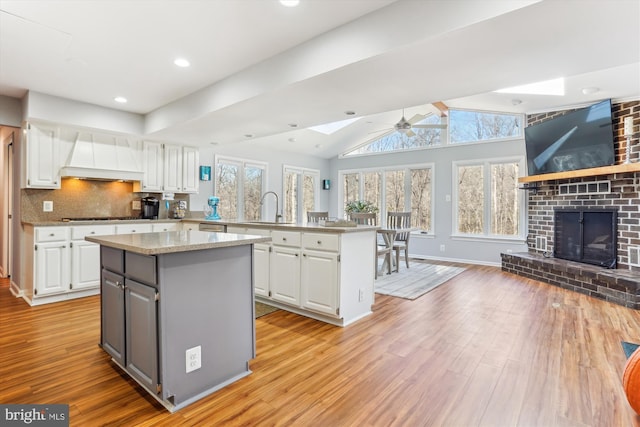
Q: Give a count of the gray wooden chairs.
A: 3